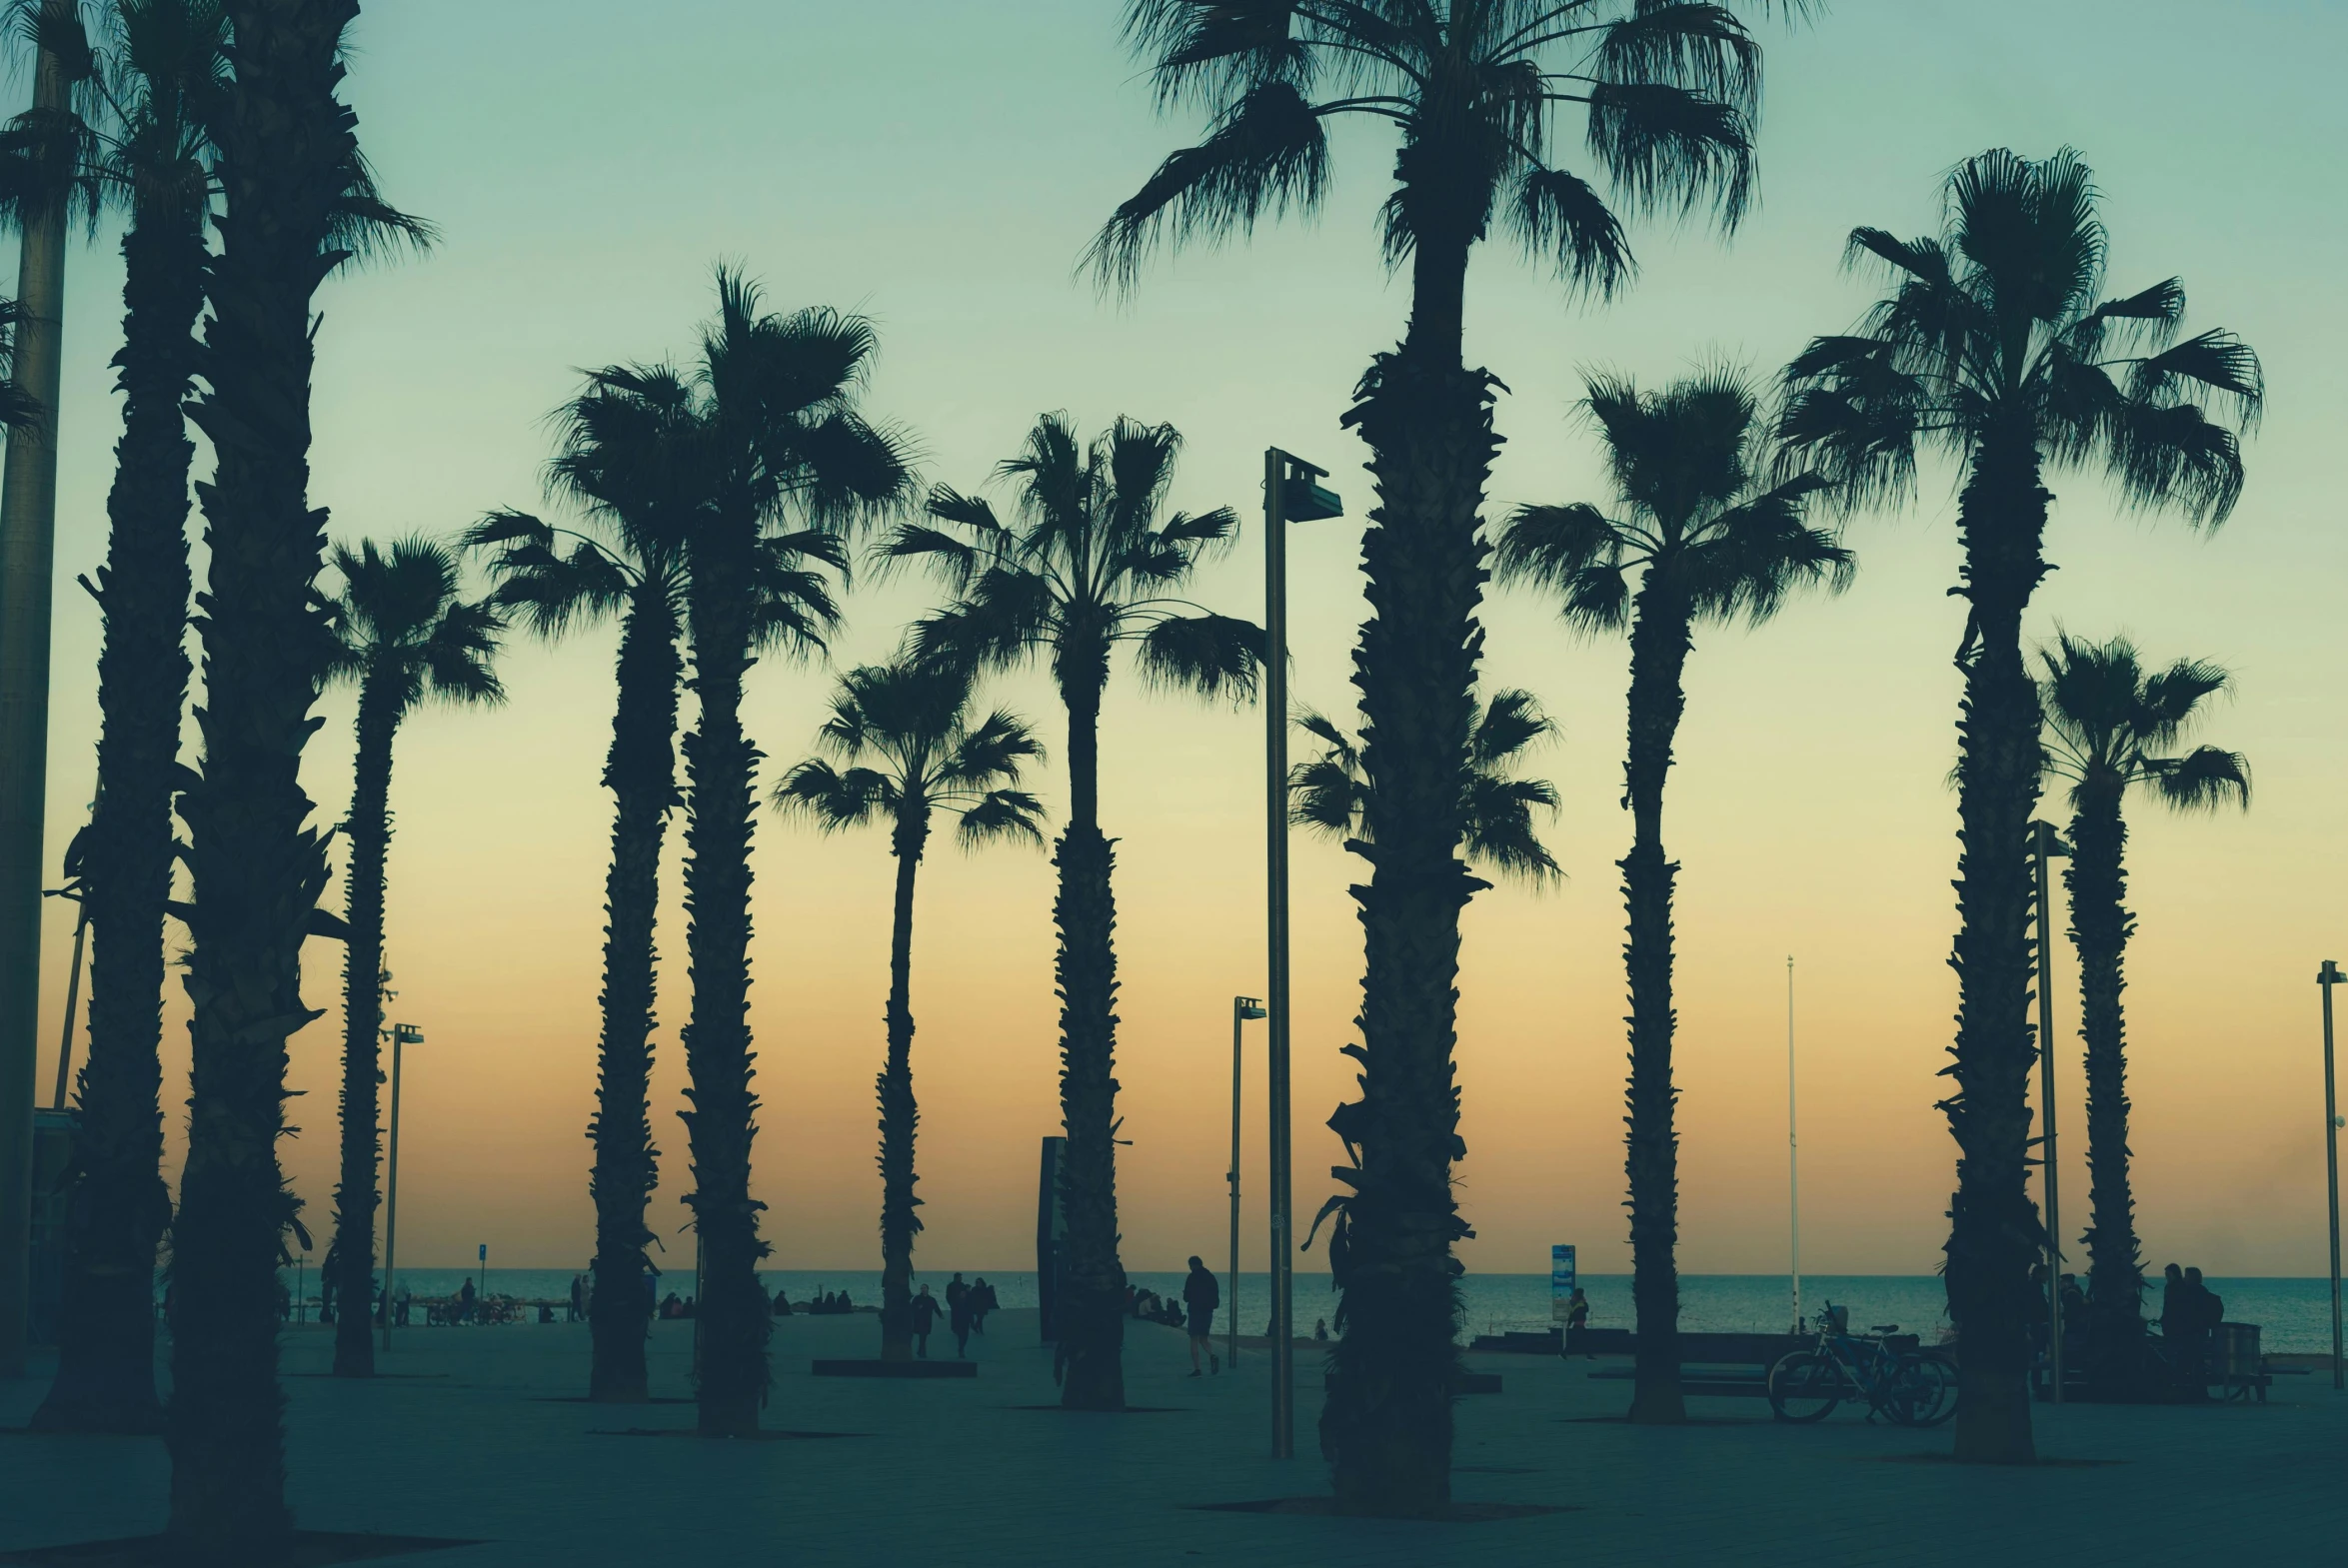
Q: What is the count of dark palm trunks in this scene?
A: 11